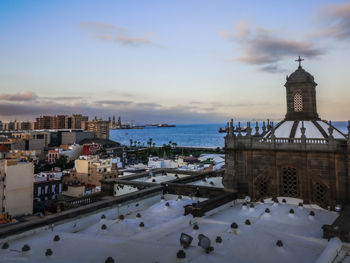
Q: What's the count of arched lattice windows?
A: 4